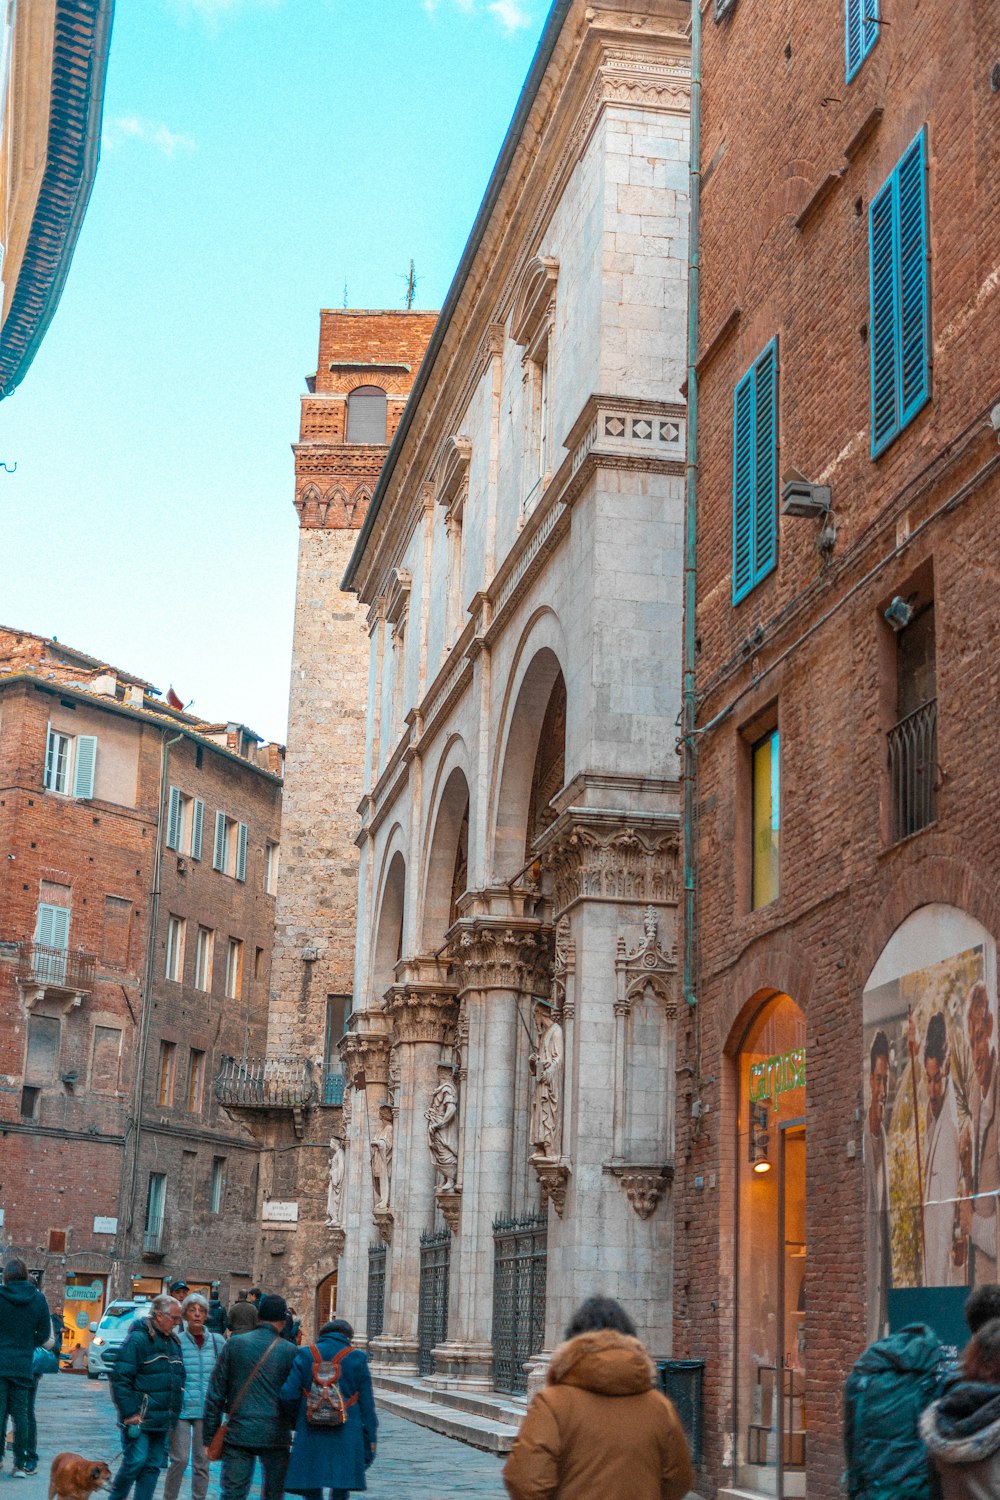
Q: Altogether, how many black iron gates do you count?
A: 3